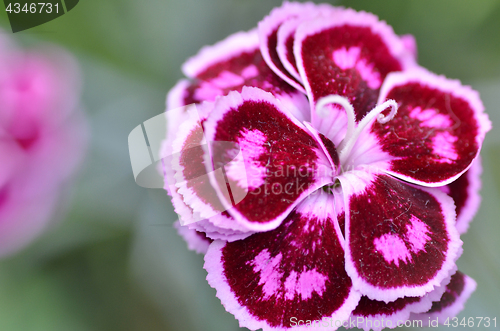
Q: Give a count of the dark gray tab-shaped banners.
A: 1